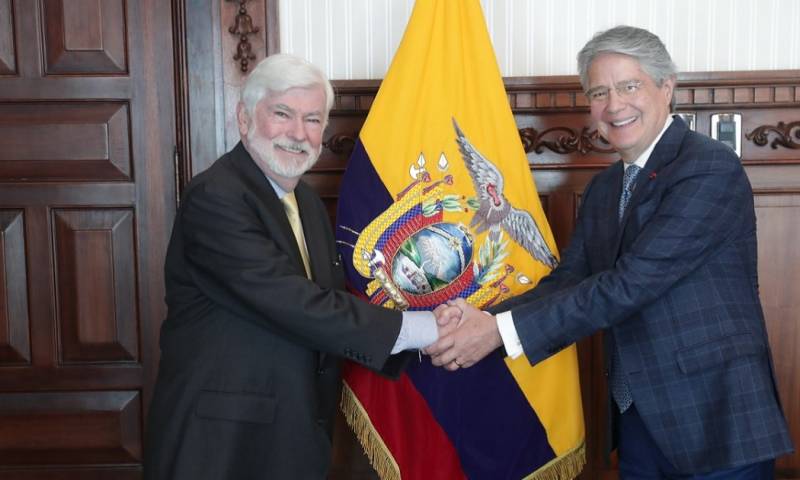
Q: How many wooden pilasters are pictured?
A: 1